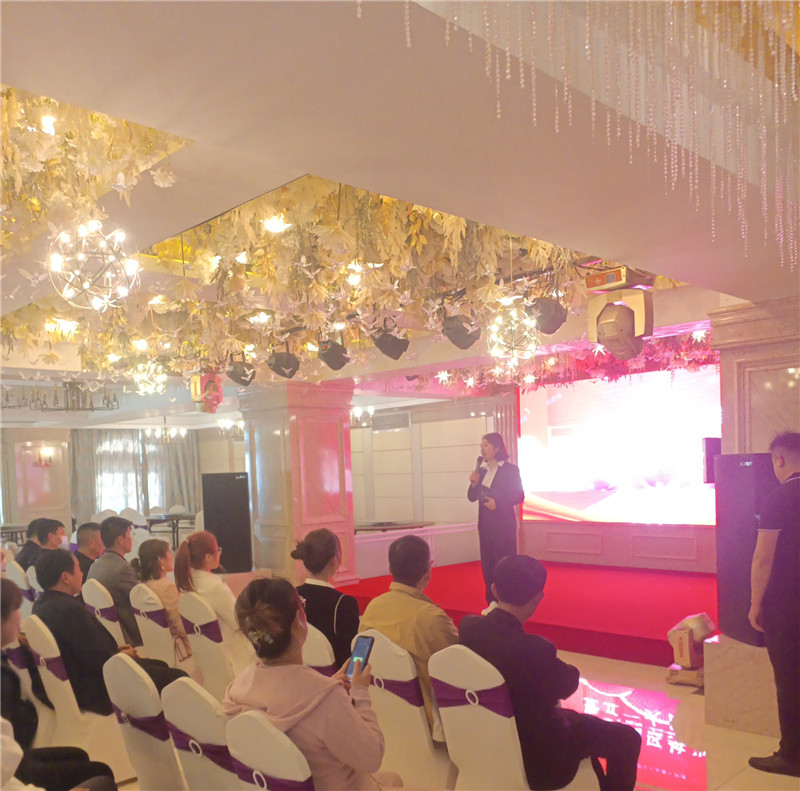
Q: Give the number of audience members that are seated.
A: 13